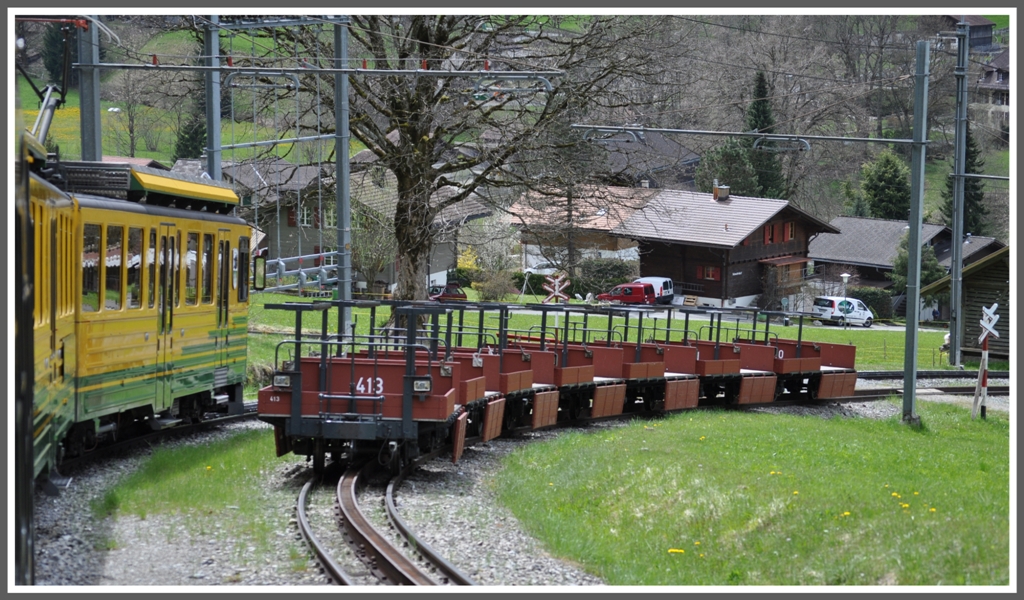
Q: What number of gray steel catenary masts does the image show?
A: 5